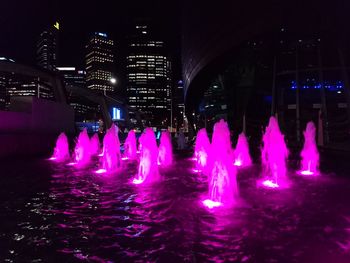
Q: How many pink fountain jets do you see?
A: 12